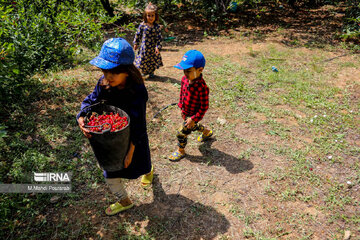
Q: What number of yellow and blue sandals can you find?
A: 2